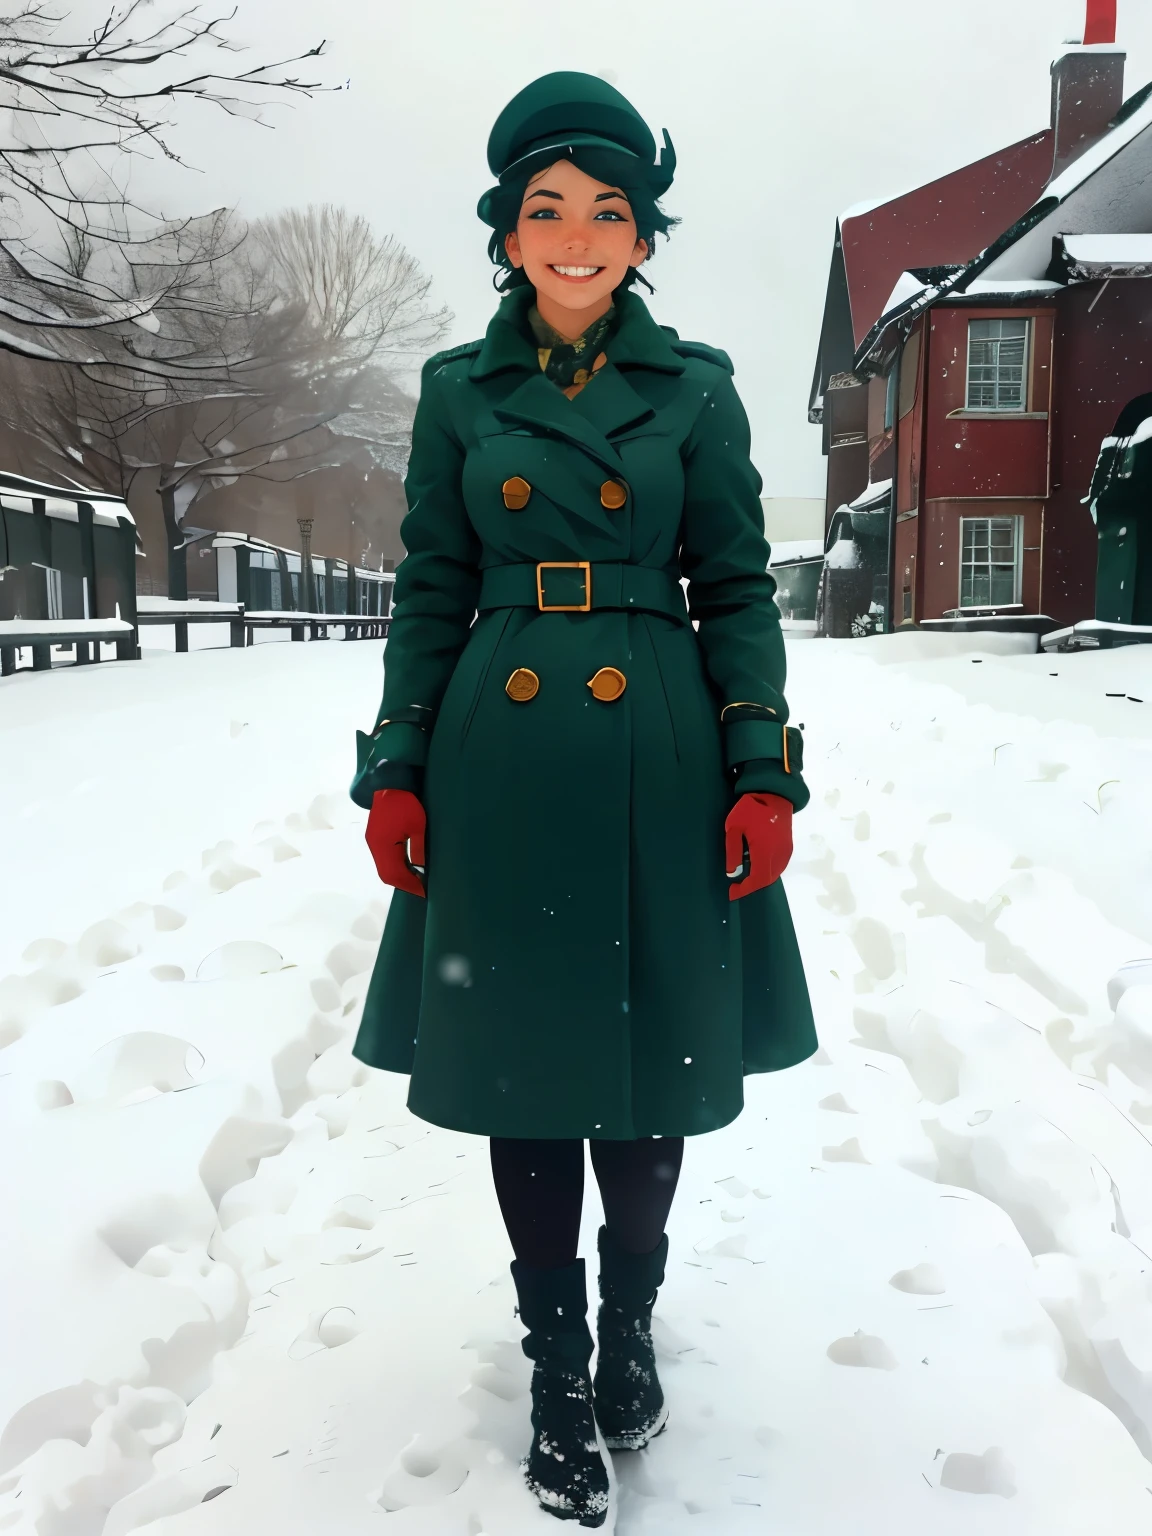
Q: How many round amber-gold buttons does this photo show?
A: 4